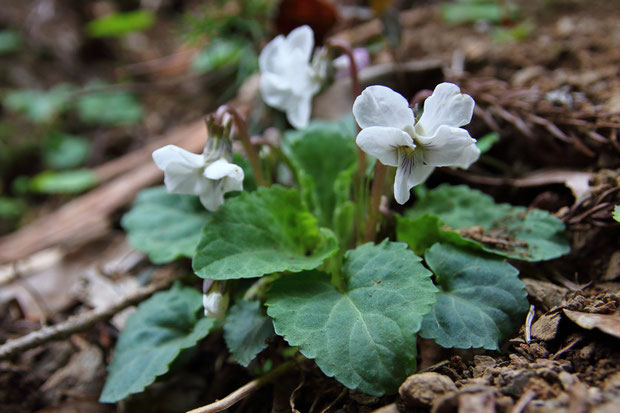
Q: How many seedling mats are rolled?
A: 0